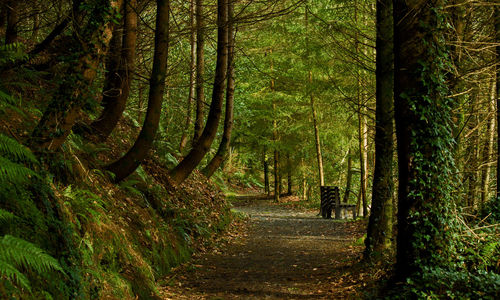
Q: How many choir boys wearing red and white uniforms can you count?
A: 0